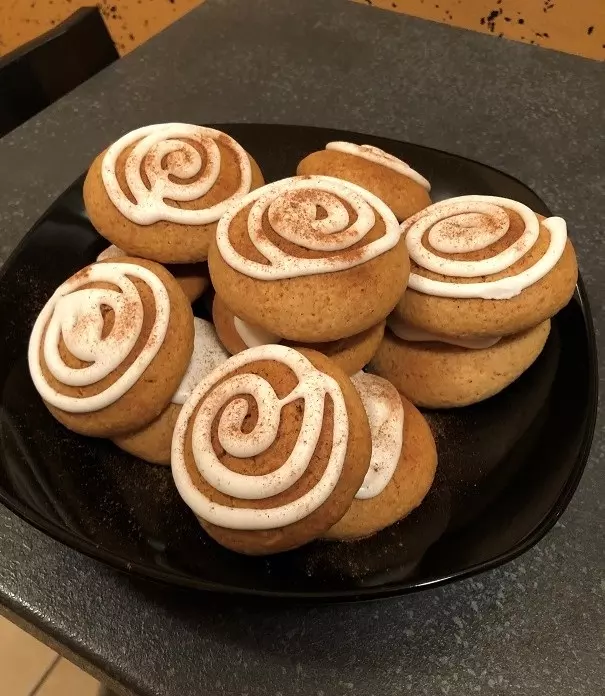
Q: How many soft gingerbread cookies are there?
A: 11